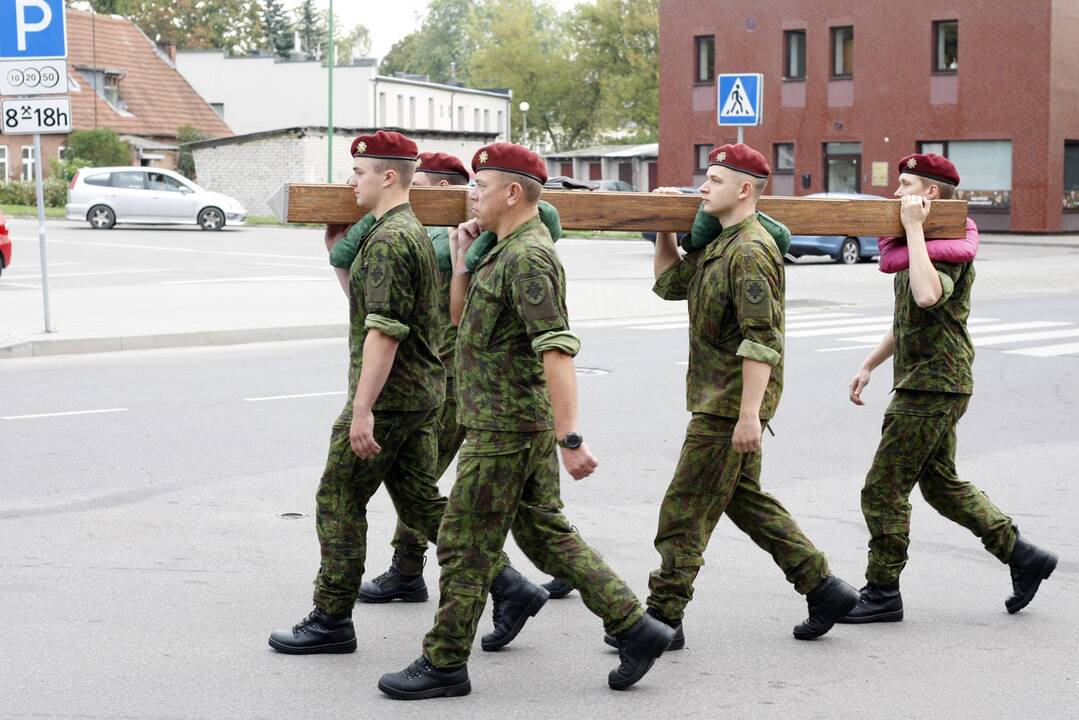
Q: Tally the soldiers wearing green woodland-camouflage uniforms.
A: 5